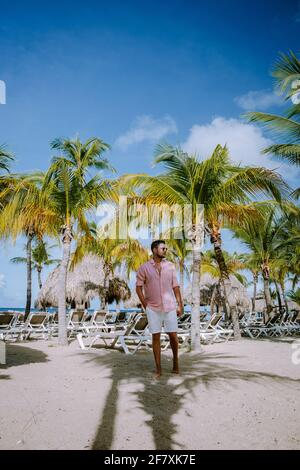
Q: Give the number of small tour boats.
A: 0